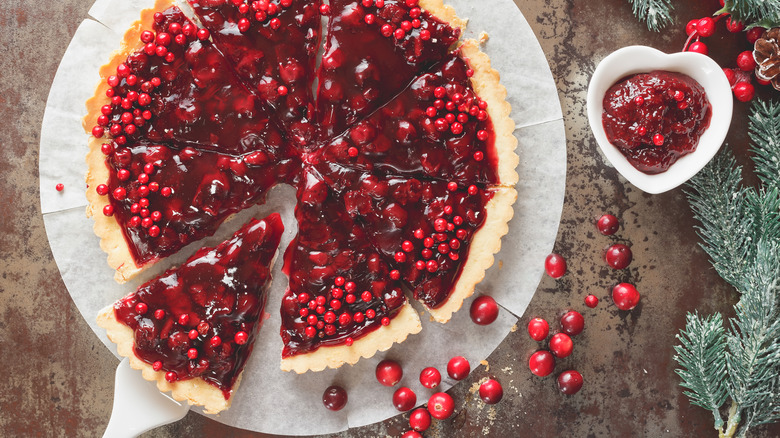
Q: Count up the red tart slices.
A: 8